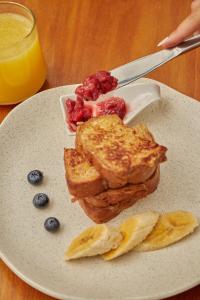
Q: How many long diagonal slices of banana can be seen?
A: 3